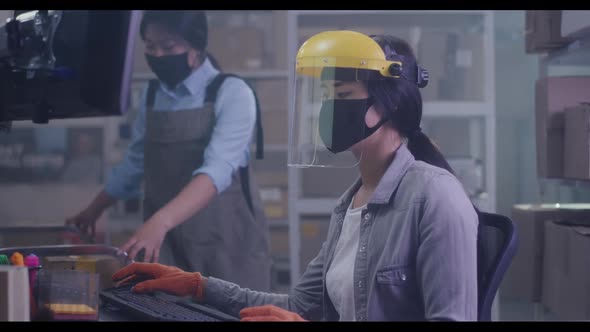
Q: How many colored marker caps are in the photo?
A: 3